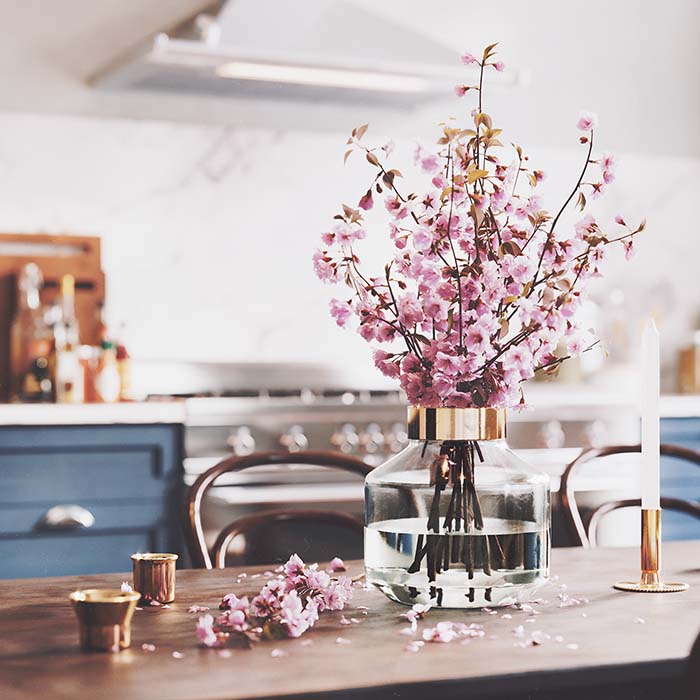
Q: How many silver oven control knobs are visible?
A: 7